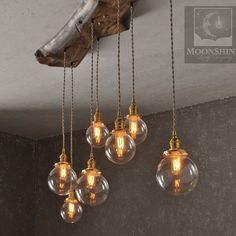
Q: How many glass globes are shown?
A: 7